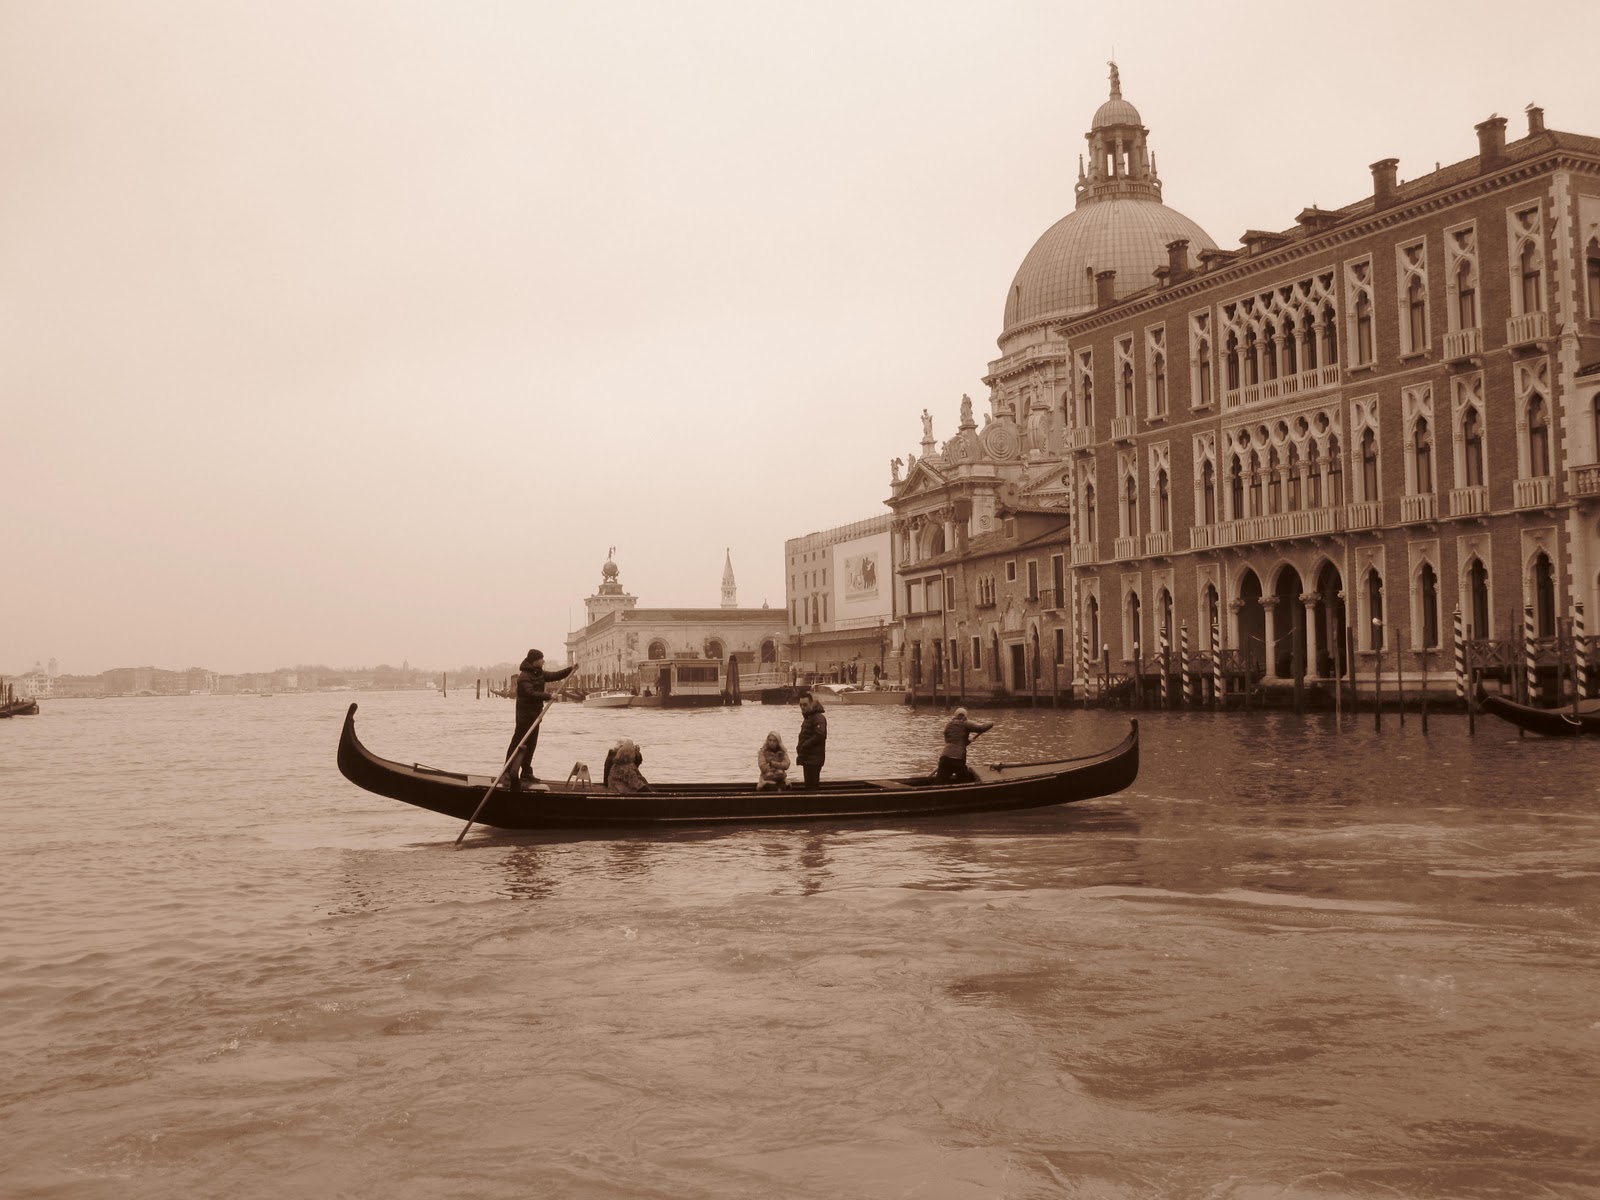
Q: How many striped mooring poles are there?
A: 7